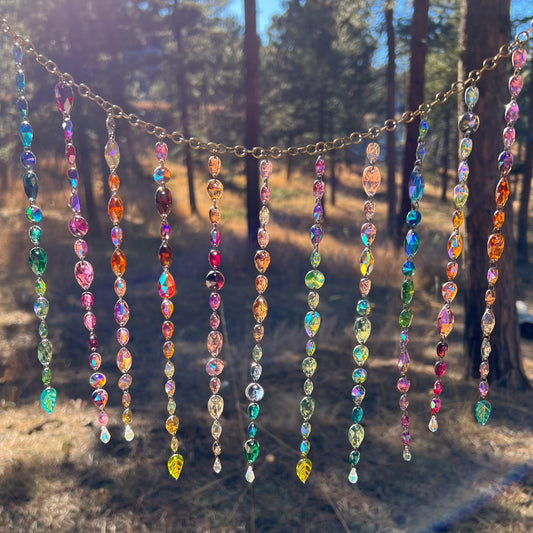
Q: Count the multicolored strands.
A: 11